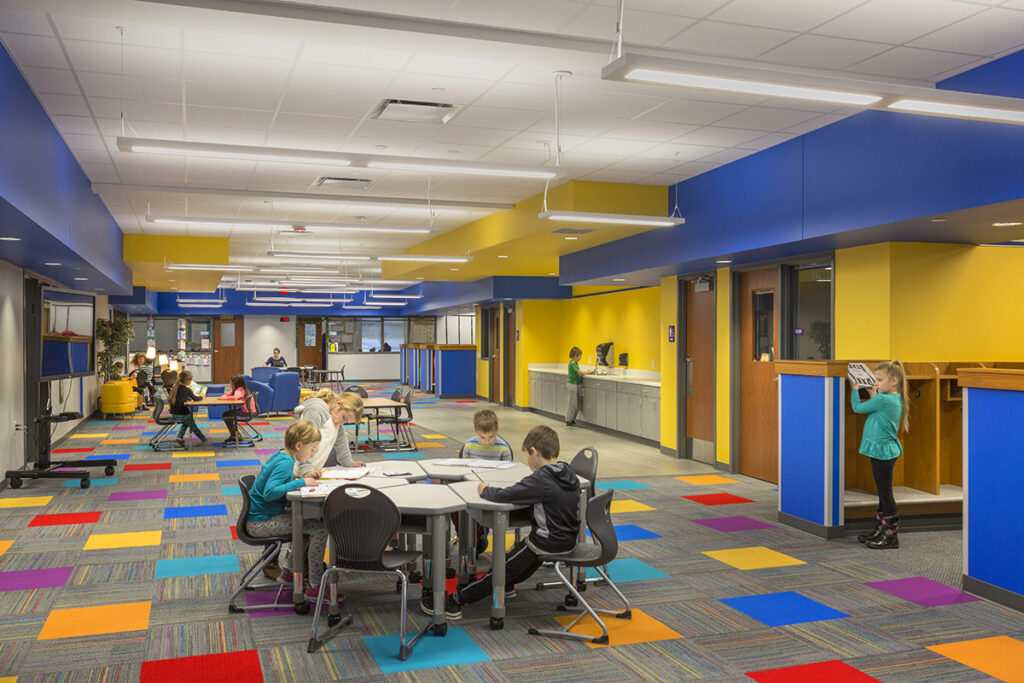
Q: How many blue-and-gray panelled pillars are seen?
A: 6